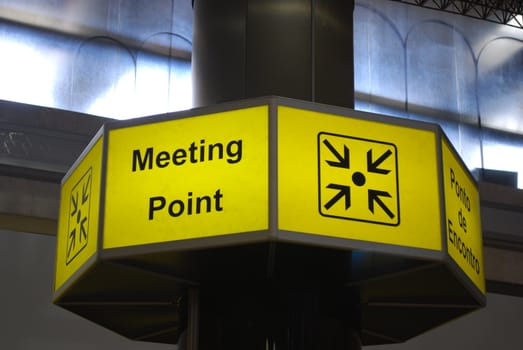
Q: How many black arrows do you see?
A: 8